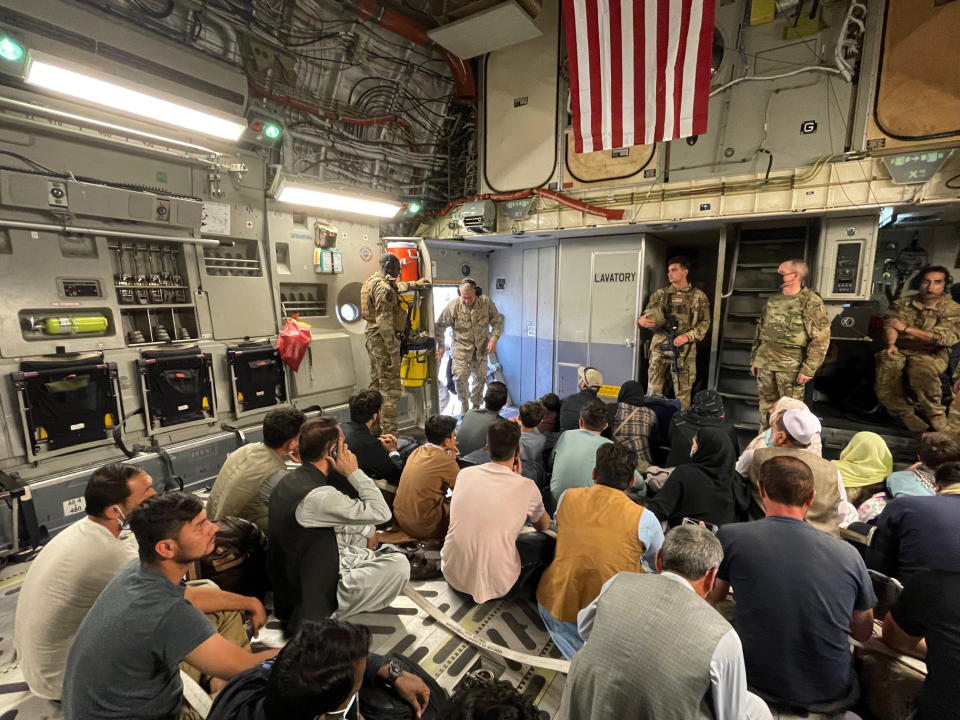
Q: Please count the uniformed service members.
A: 5